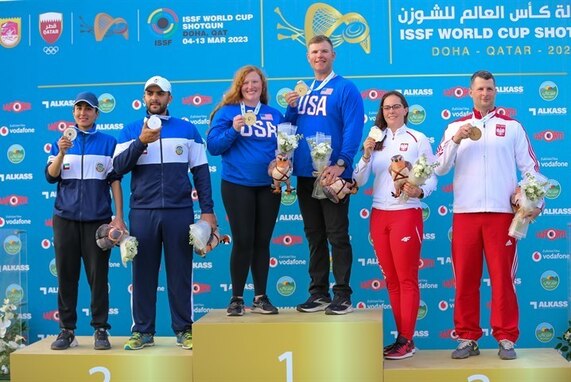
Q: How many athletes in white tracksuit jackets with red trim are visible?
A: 2